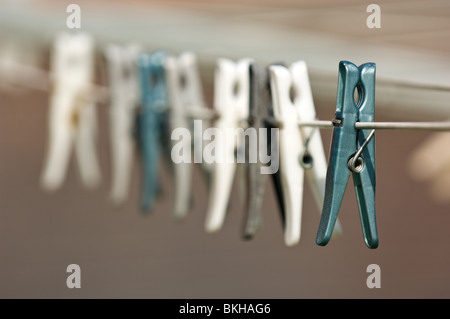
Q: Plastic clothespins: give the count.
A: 8